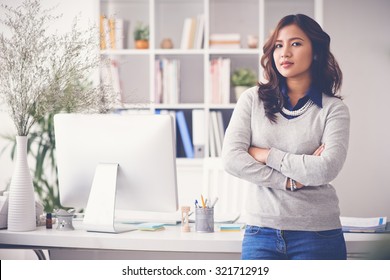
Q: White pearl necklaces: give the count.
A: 1